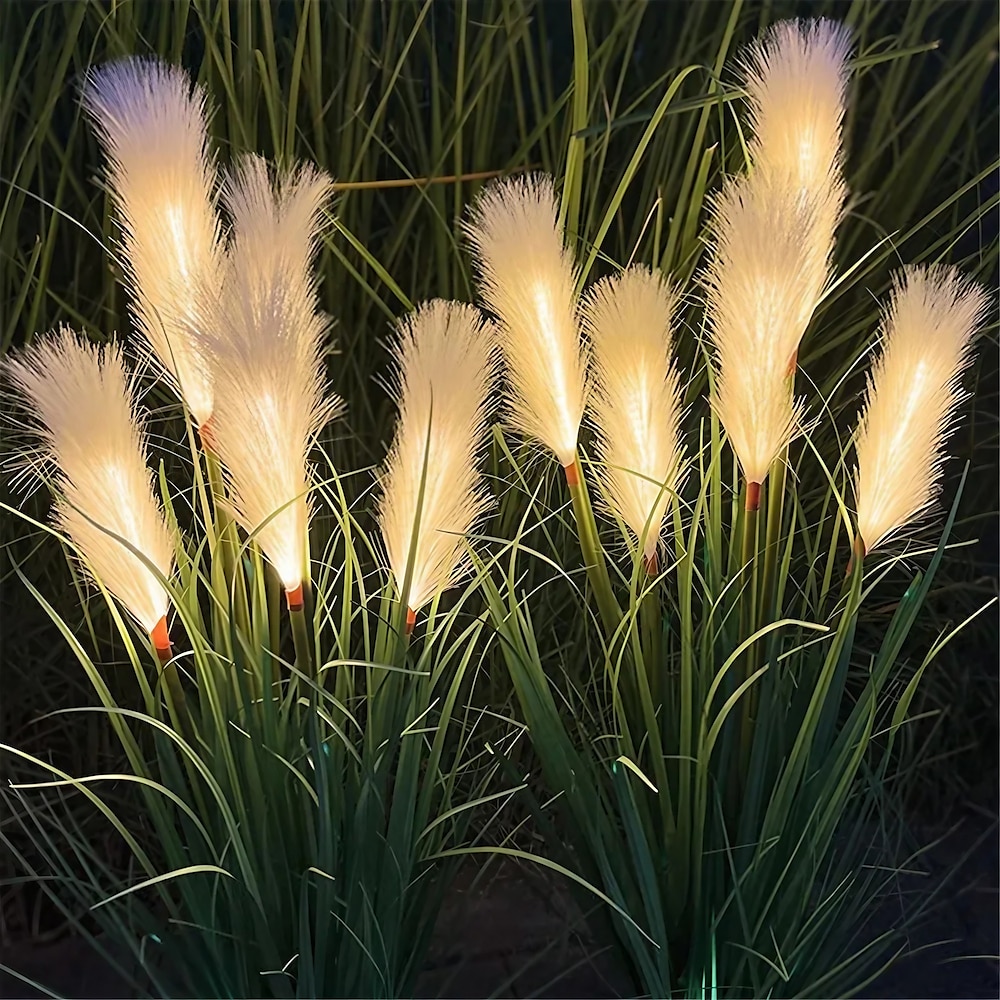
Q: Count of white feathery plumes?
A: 10